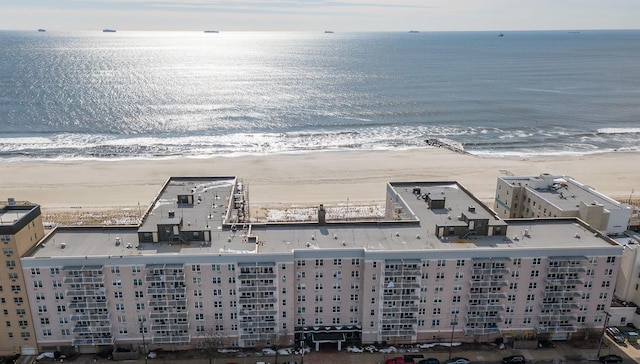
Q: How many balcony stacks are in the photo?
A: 6